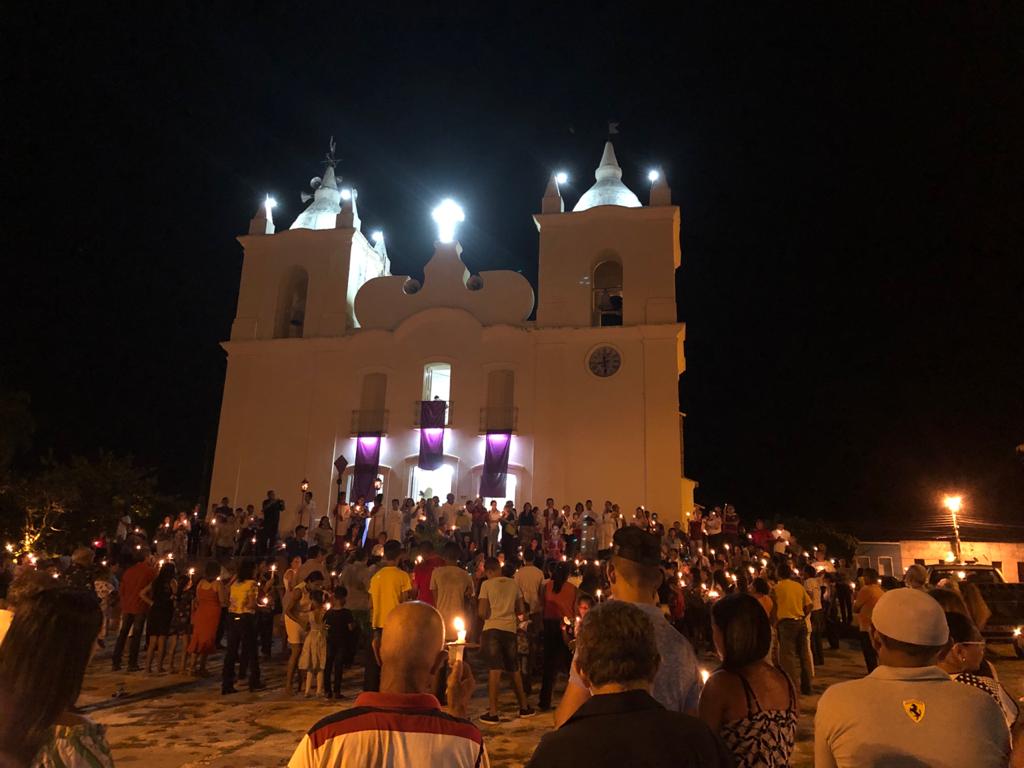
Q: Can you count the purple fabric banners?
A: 3